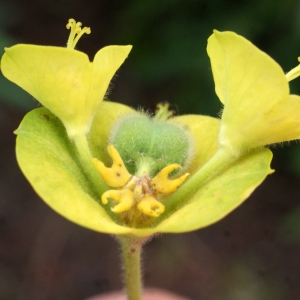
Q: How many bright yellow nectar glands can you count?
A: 4